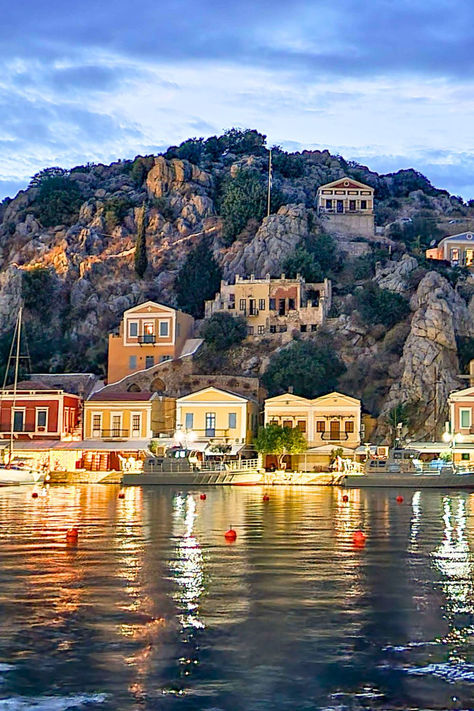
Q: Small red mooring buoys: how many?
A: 9